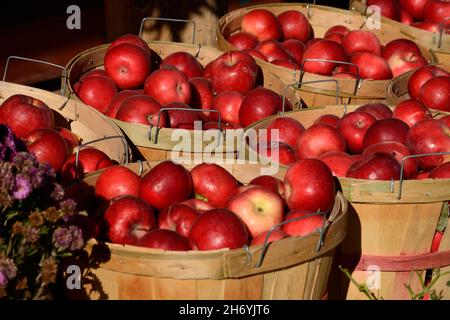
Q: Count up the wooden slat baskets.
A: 7